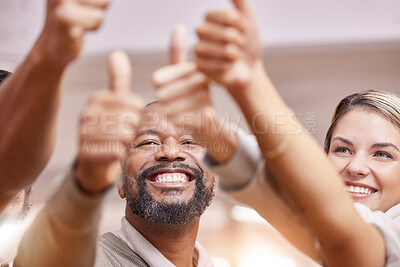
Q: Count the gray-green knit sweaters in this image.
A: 1